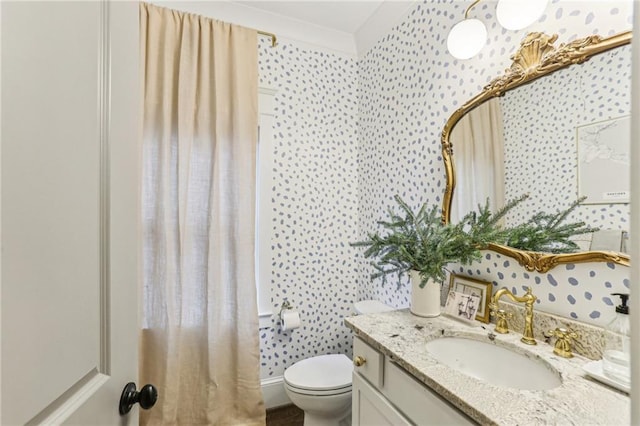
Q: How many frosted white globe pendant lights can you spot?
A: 2